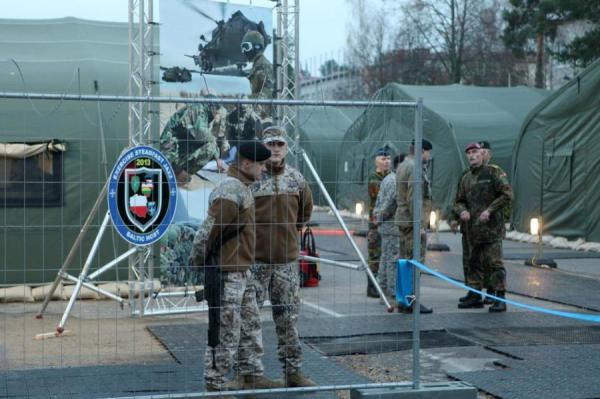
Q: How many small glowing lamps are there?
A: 3